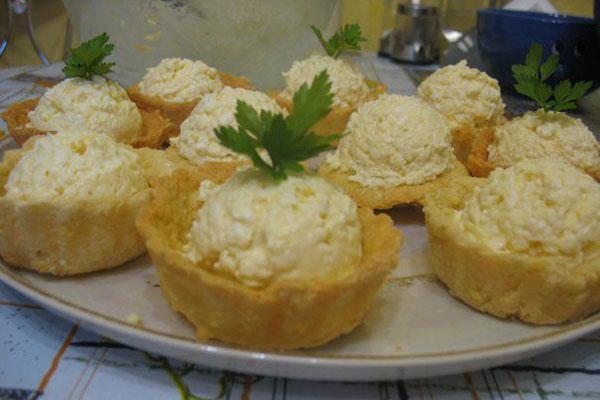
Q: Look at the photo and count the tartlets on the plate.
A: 10